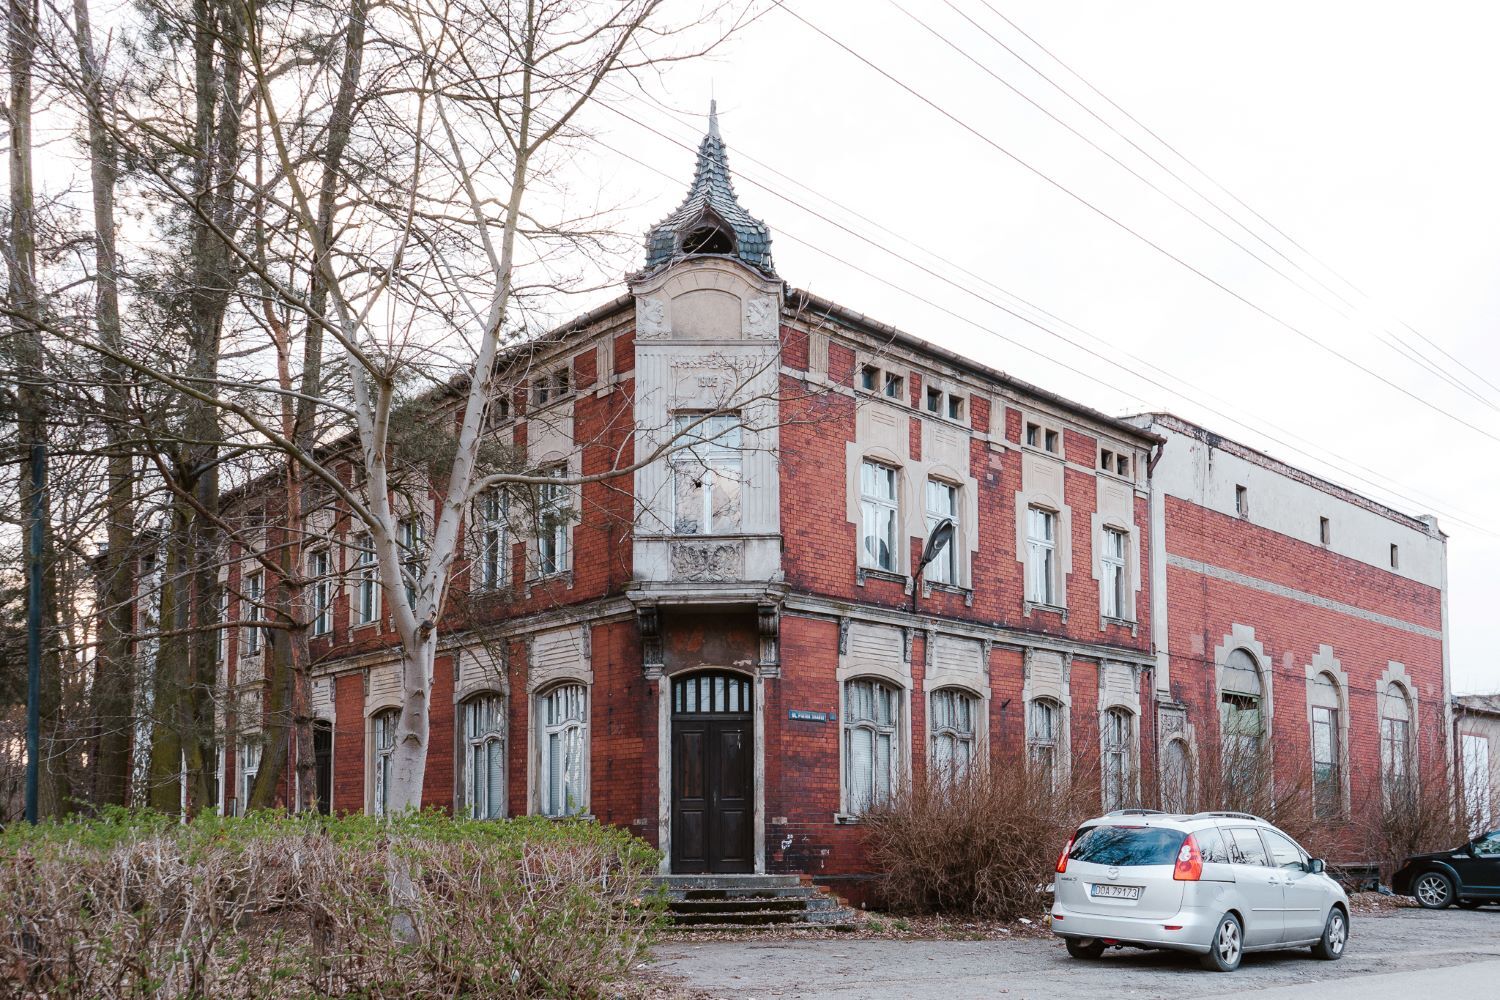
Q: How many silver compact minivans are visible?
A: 1